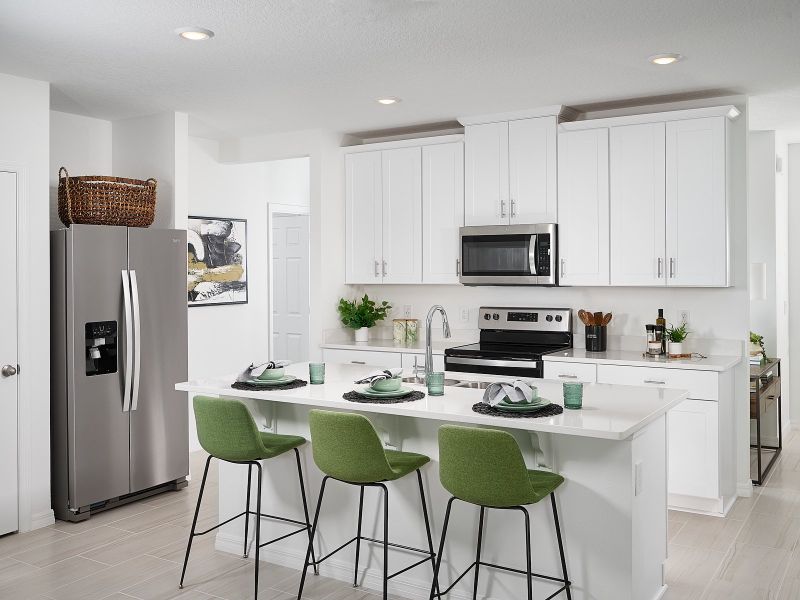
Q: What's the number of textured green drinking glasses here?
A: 3